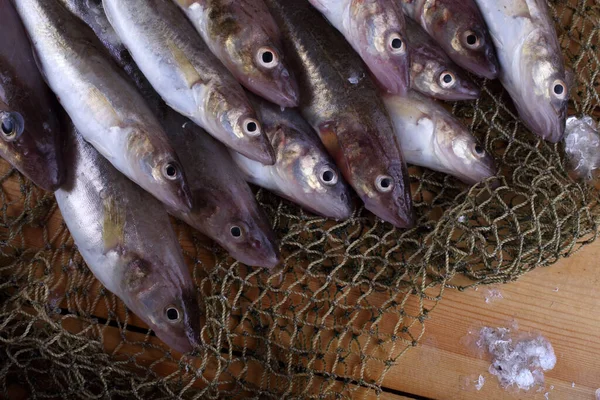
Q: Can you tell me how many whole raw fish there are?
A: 13